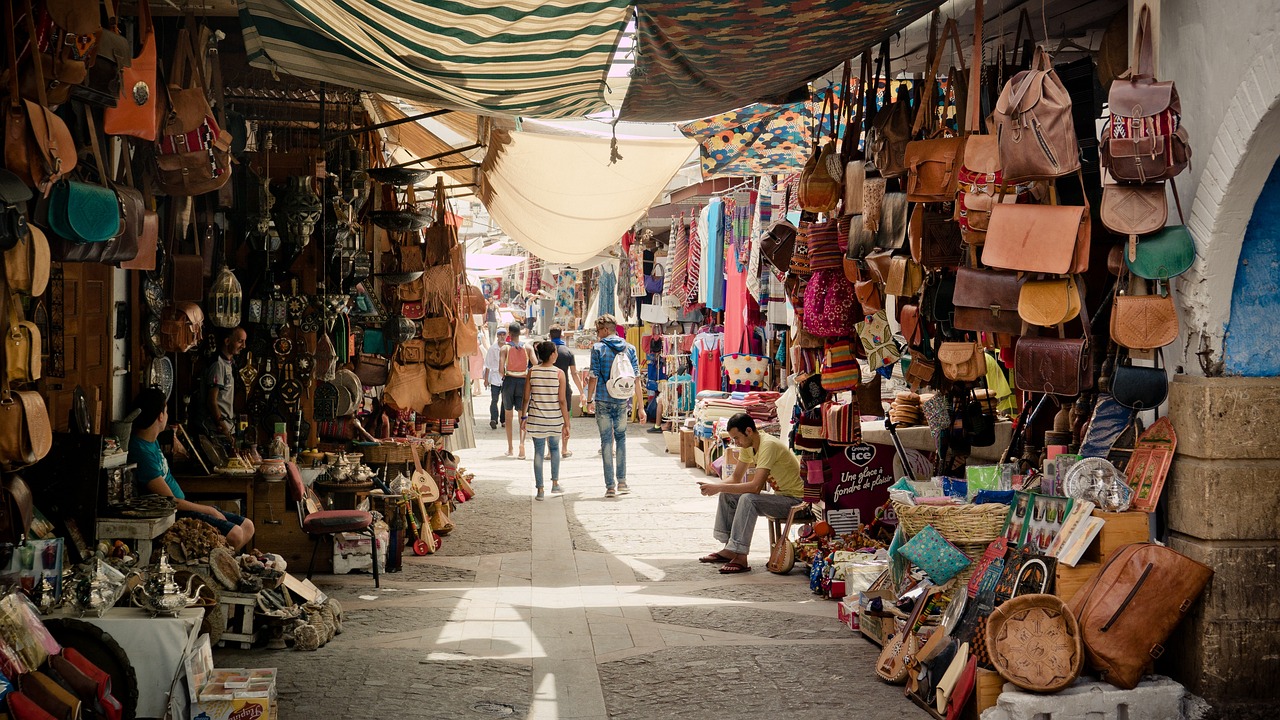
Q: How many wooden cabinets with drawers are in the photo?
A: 1